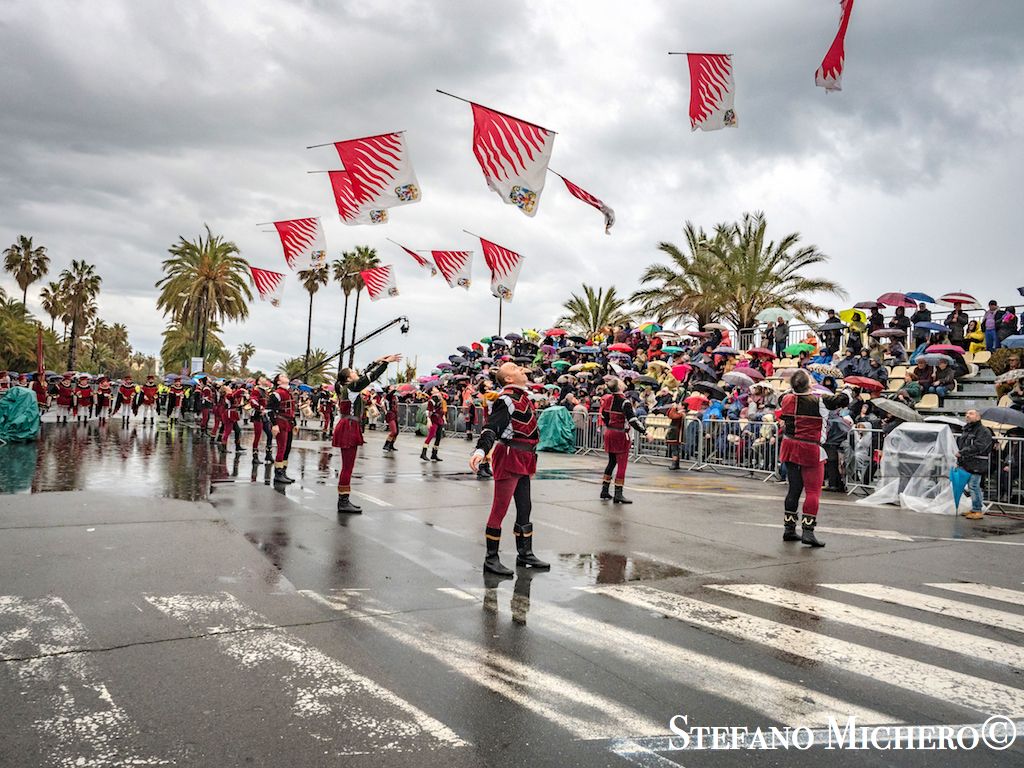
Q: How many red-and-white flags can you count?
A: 12